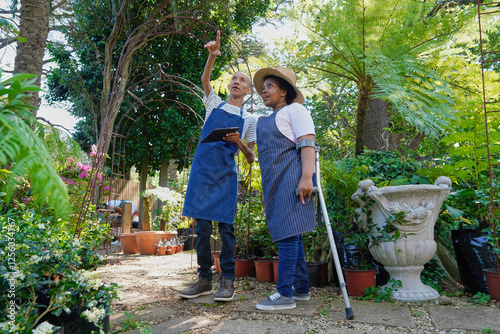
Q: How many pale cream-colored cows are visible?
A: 0